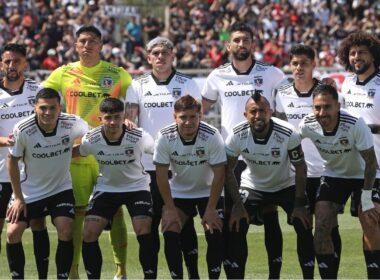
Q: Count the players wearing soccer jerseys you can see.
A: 11